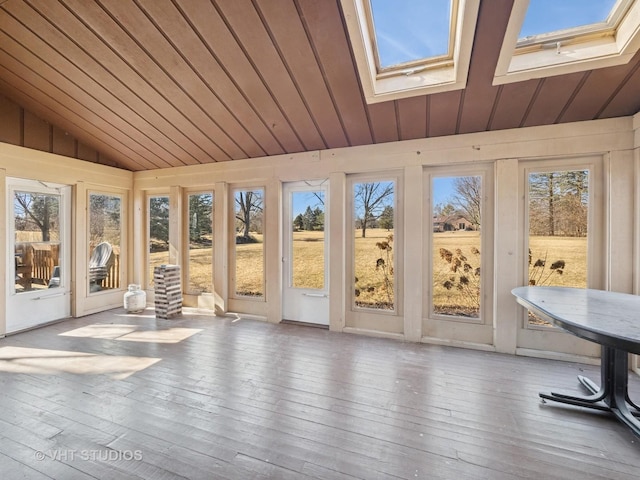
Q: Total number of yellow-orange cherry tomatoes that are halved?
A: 0